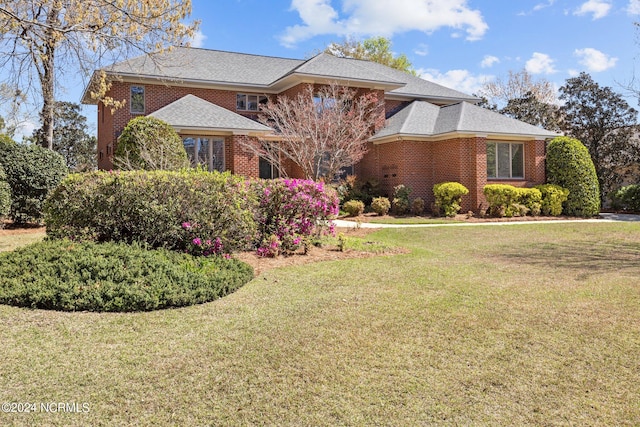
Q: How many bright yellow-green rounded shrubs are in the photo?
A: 4